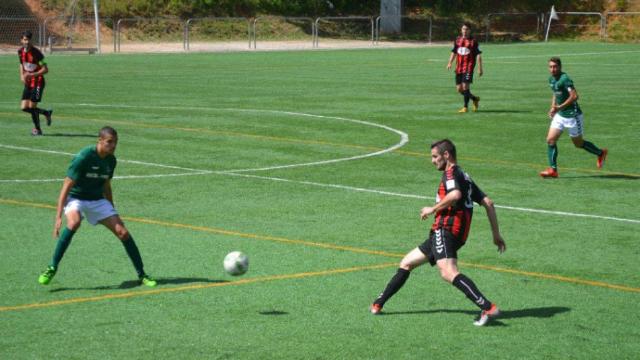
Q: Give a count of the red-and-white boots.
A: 2